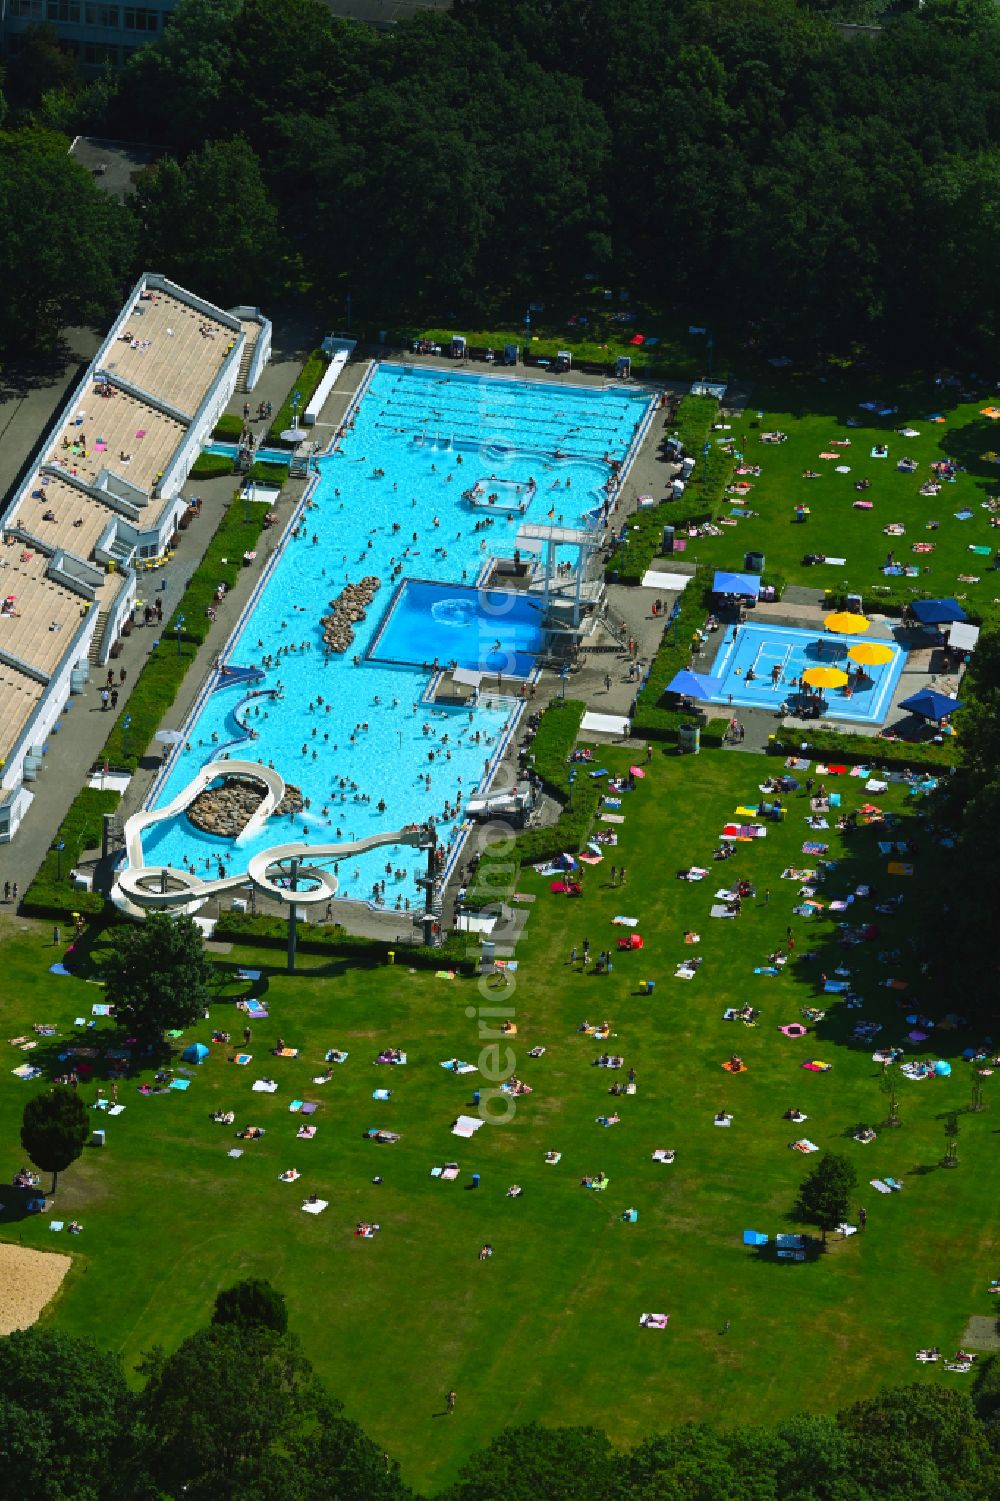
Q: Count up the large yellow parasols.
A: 3